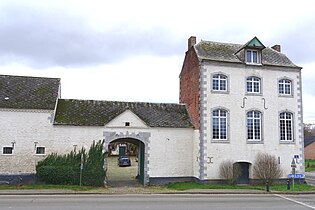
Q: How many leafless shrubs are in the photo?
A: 2